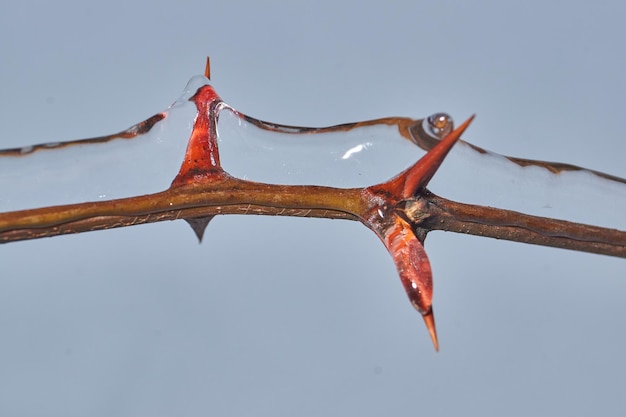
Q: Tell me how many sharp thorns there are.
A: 4